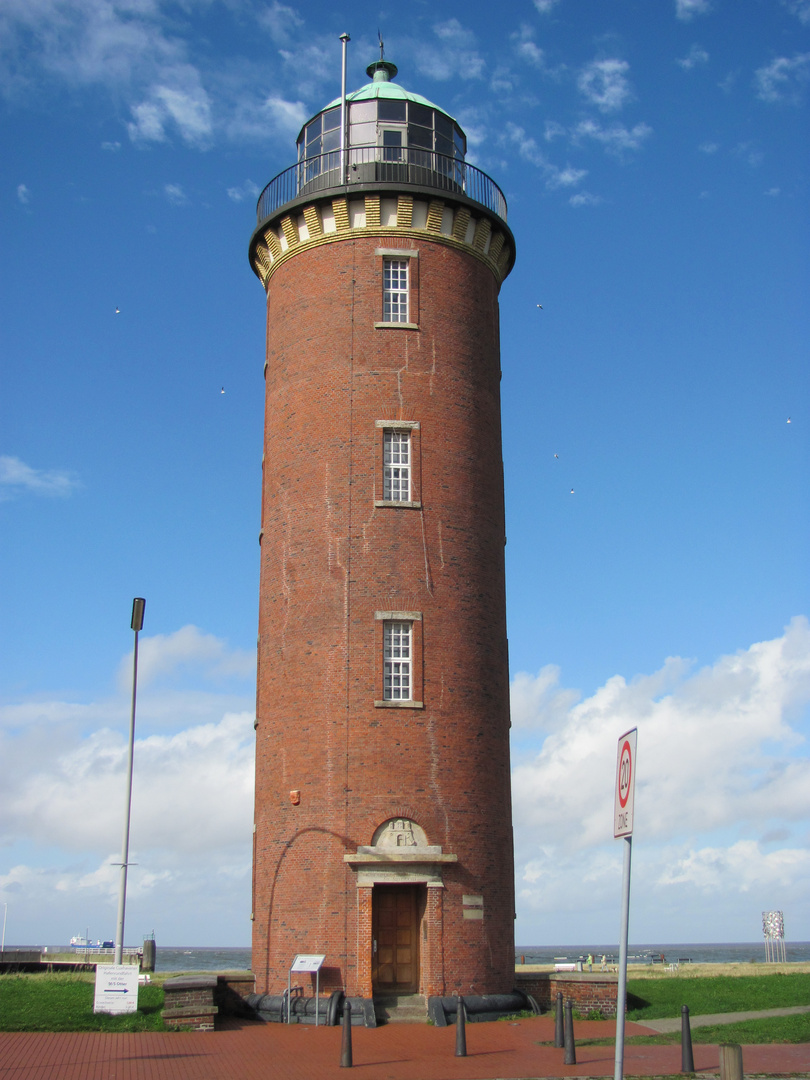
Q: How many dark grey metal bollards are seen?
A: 5